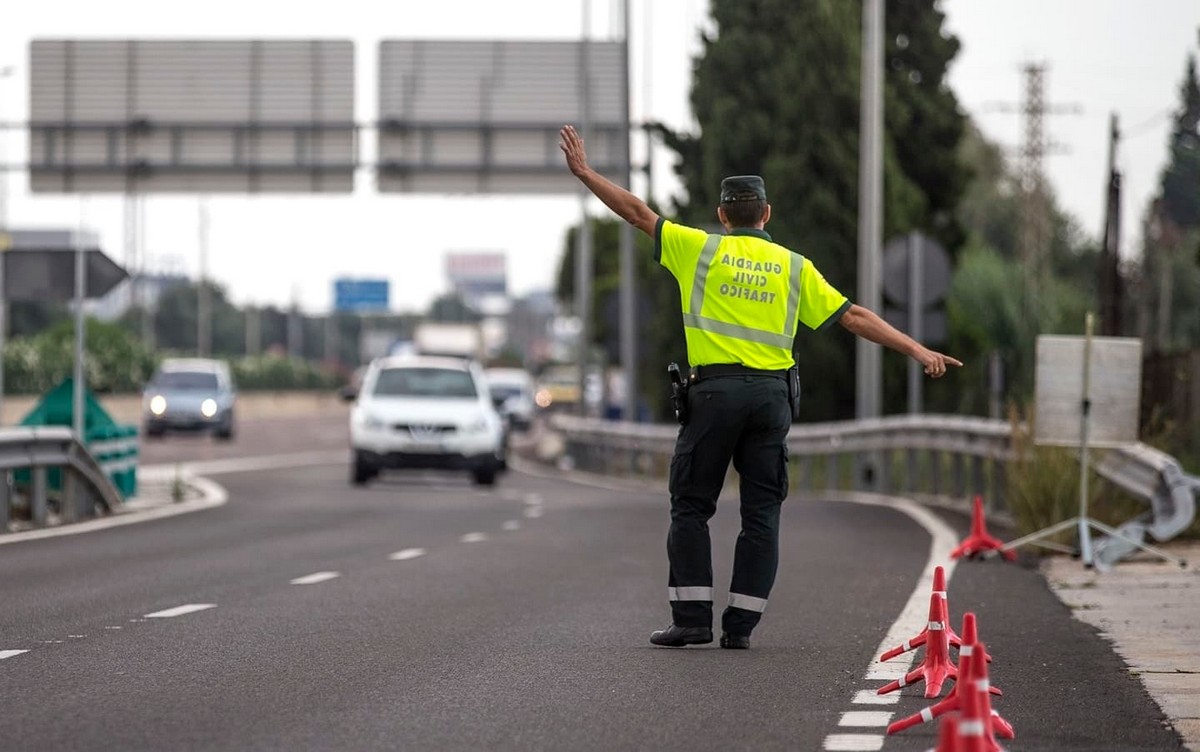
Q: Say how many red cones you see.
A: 7